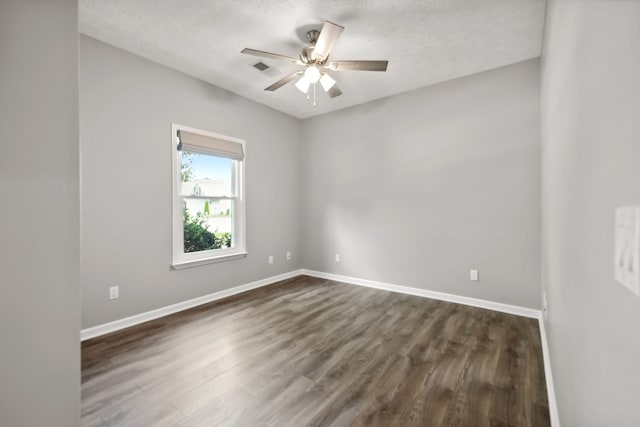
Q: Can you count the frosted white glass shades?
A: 3